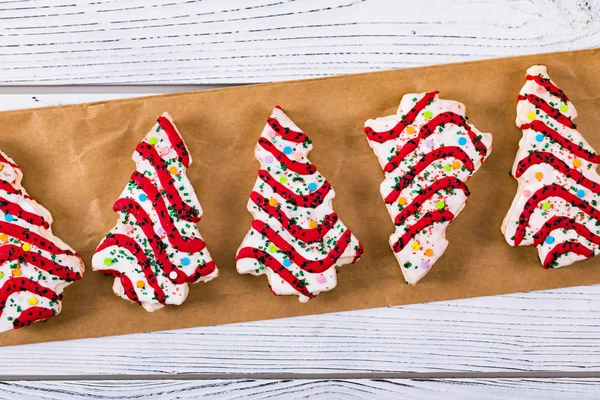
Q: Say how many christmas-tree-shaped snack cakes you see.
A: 5